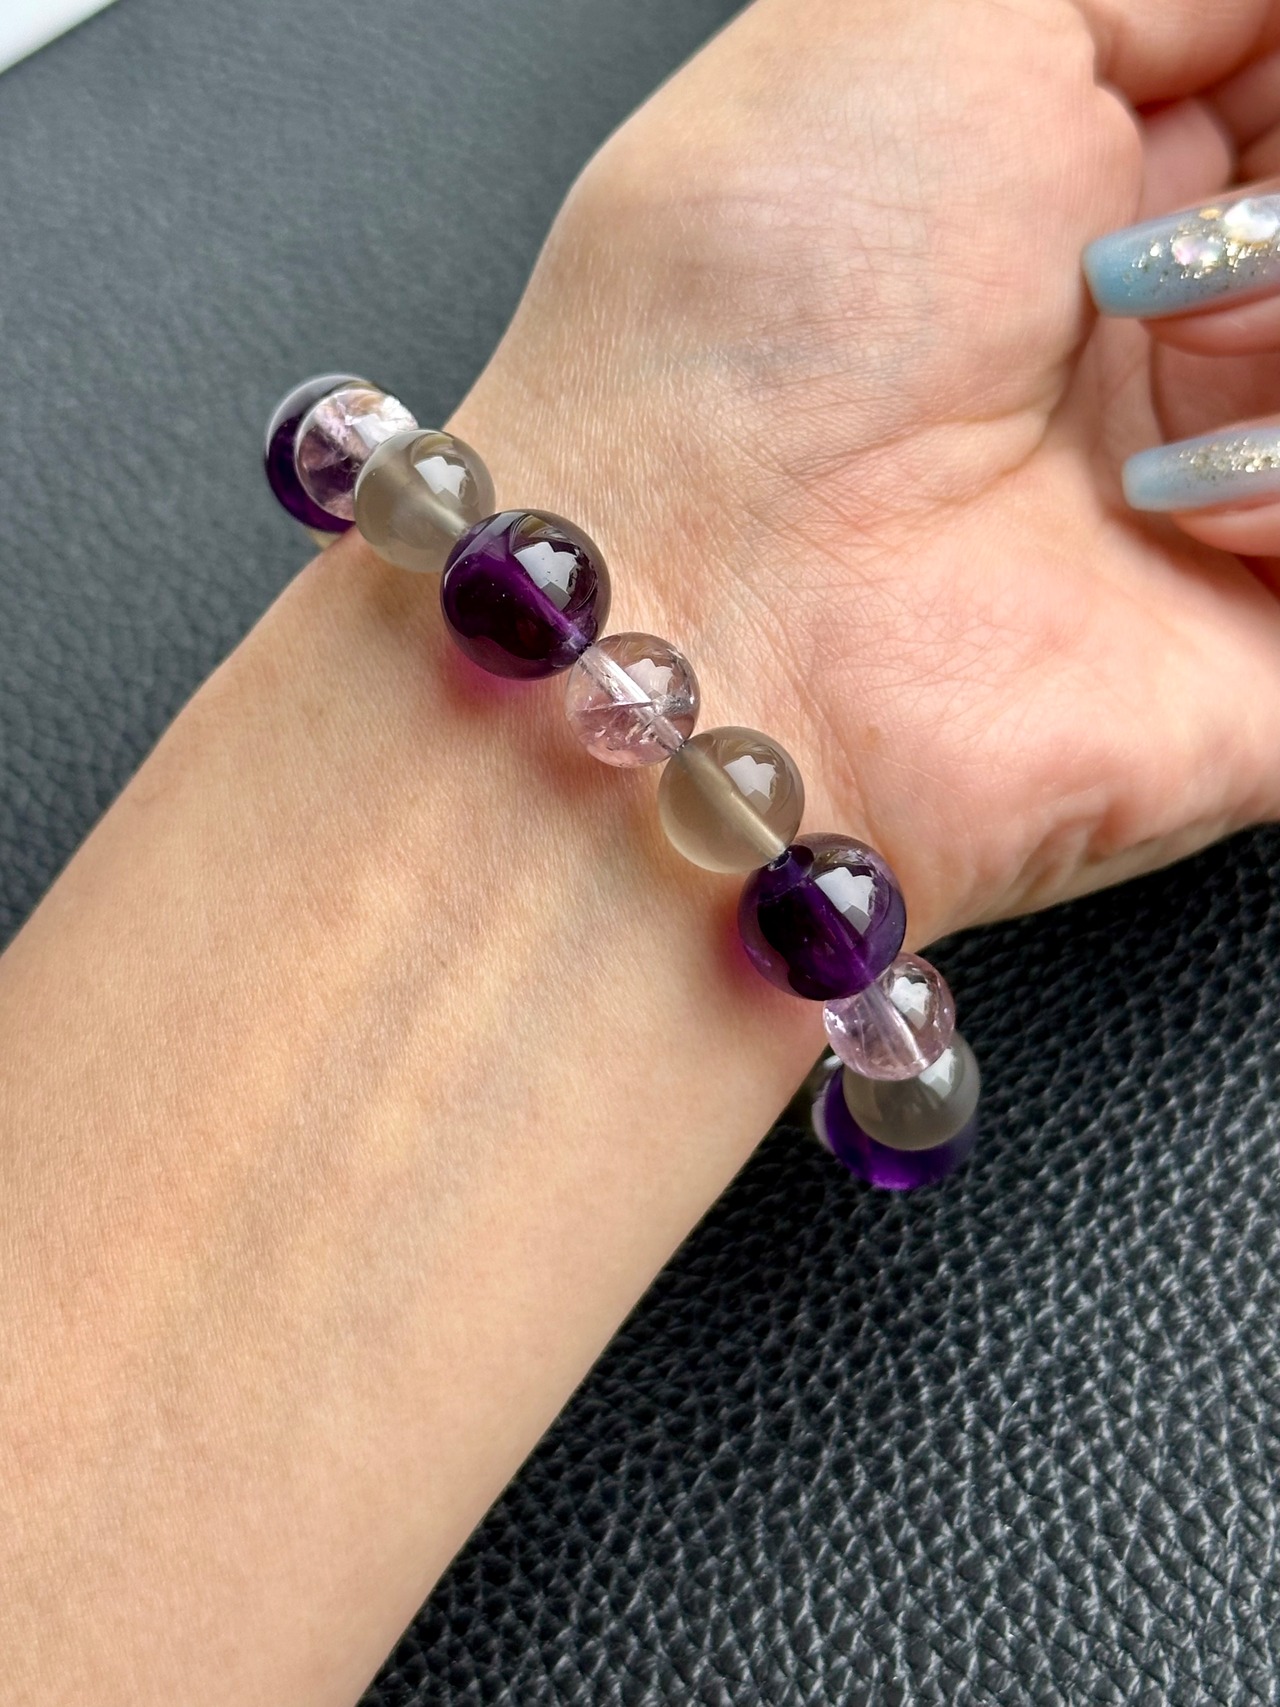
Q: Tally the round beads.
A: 10